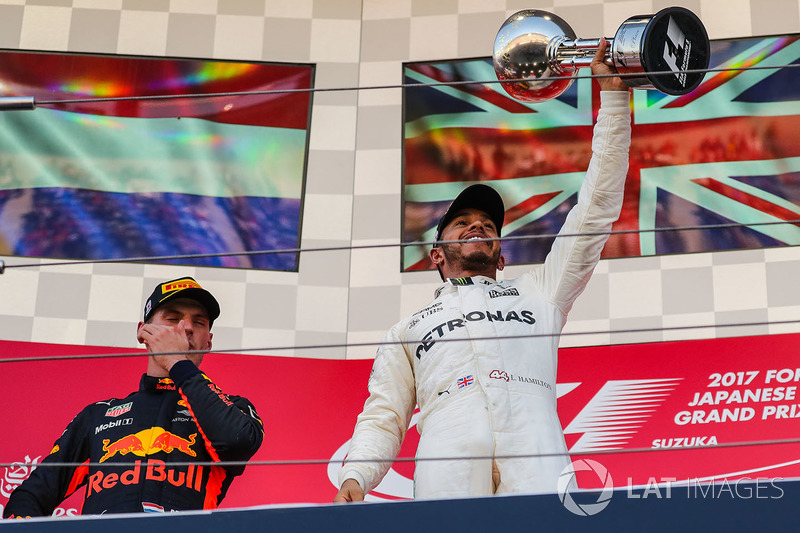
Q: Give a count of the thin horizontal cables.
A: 4